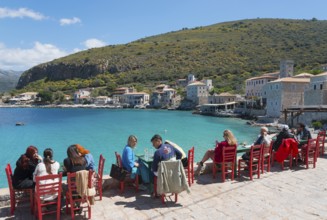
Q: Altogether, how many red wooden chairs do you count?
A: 13